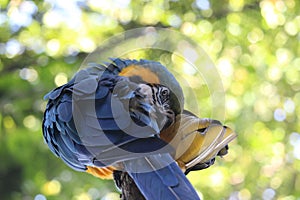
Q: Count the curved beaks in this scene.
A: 1